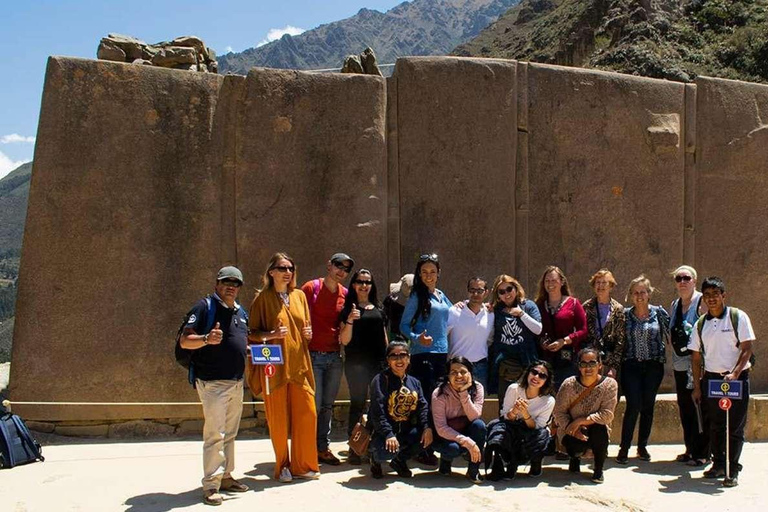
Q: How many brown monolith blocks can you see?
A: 5